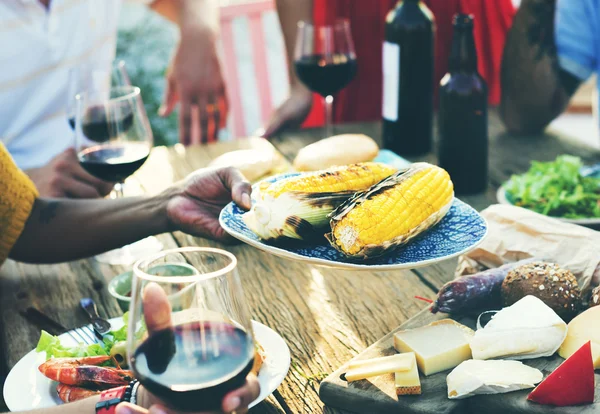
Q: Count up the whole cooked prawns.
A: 2